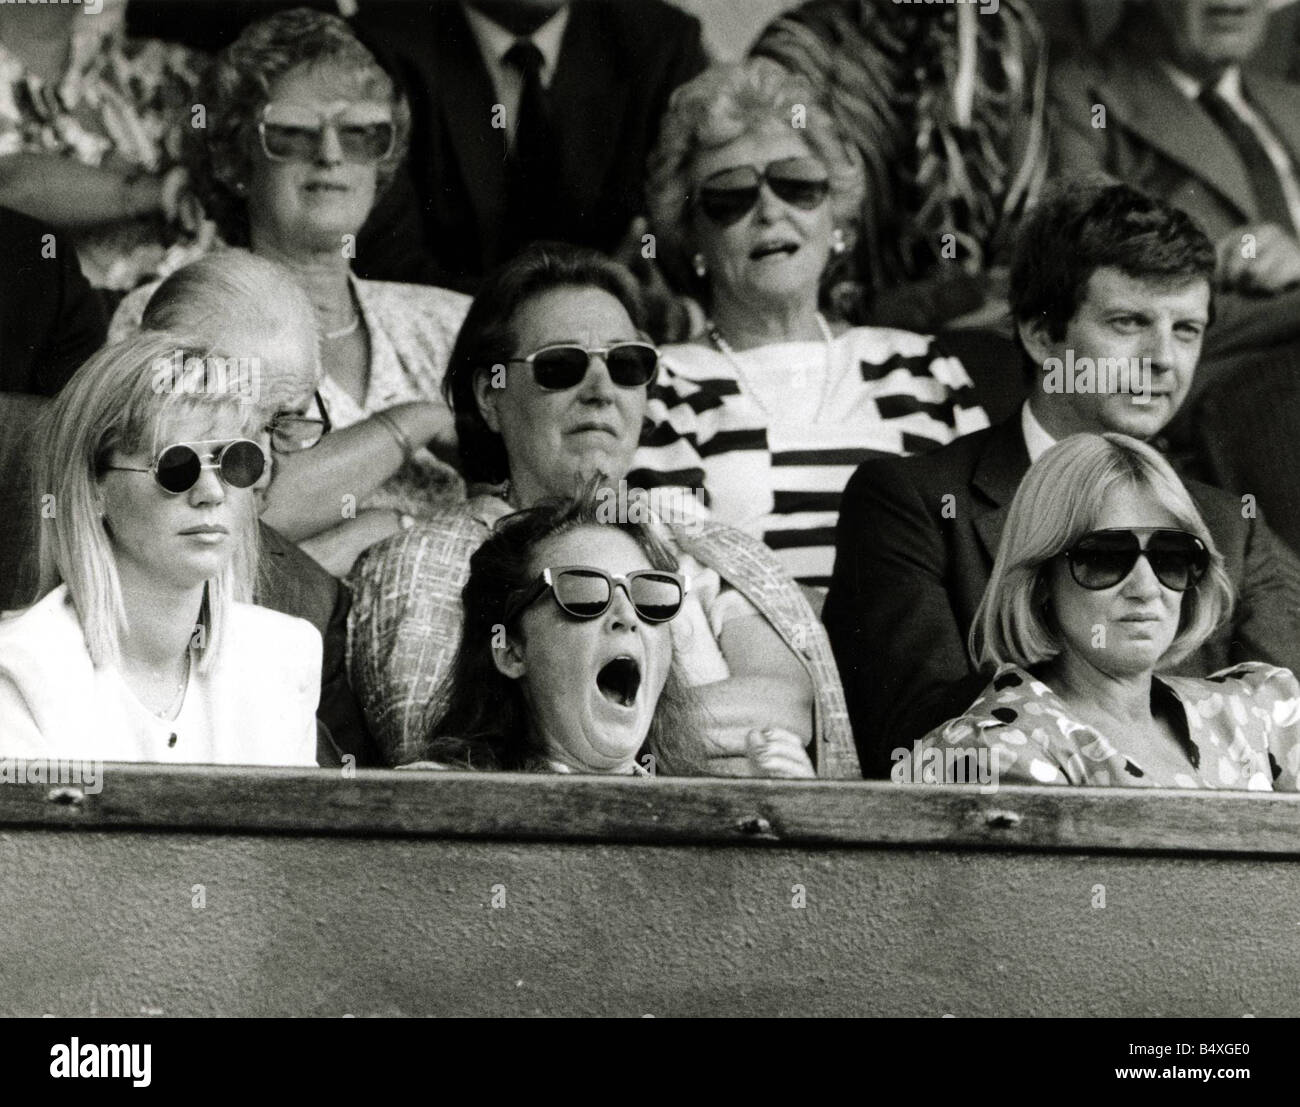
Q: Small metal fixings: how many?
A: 3